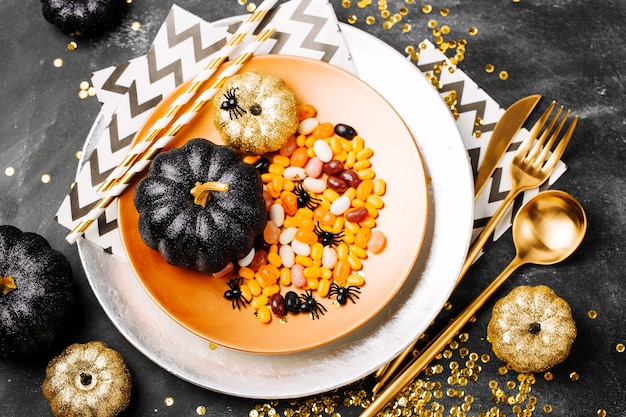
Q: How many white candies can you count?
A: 11